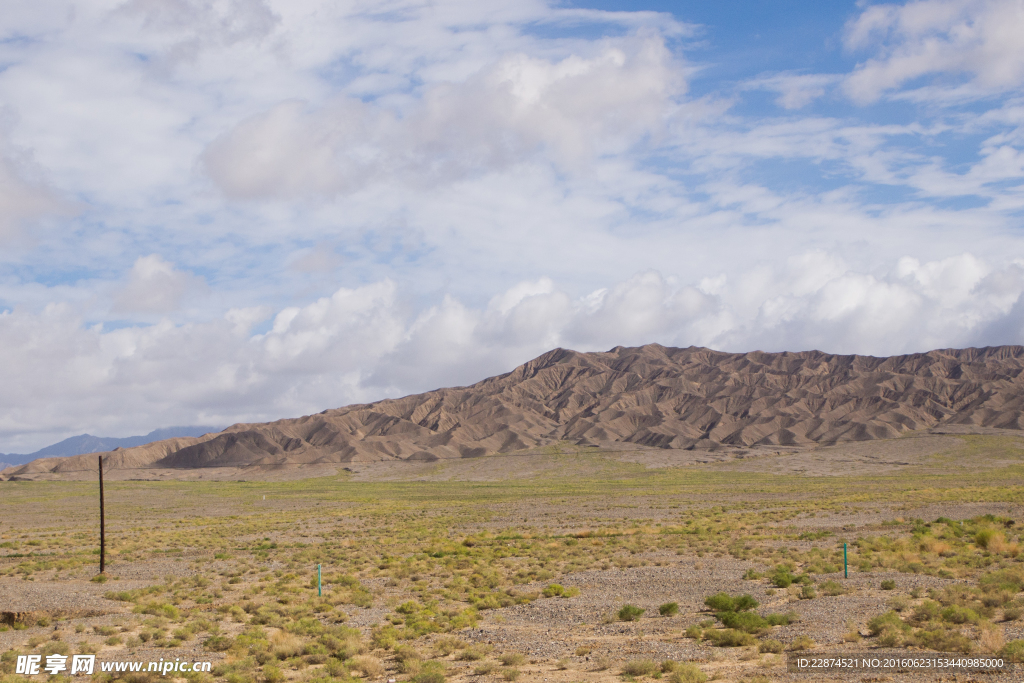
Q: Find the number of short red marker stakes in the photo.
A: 0